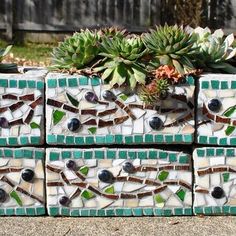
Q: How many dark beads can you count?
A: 13